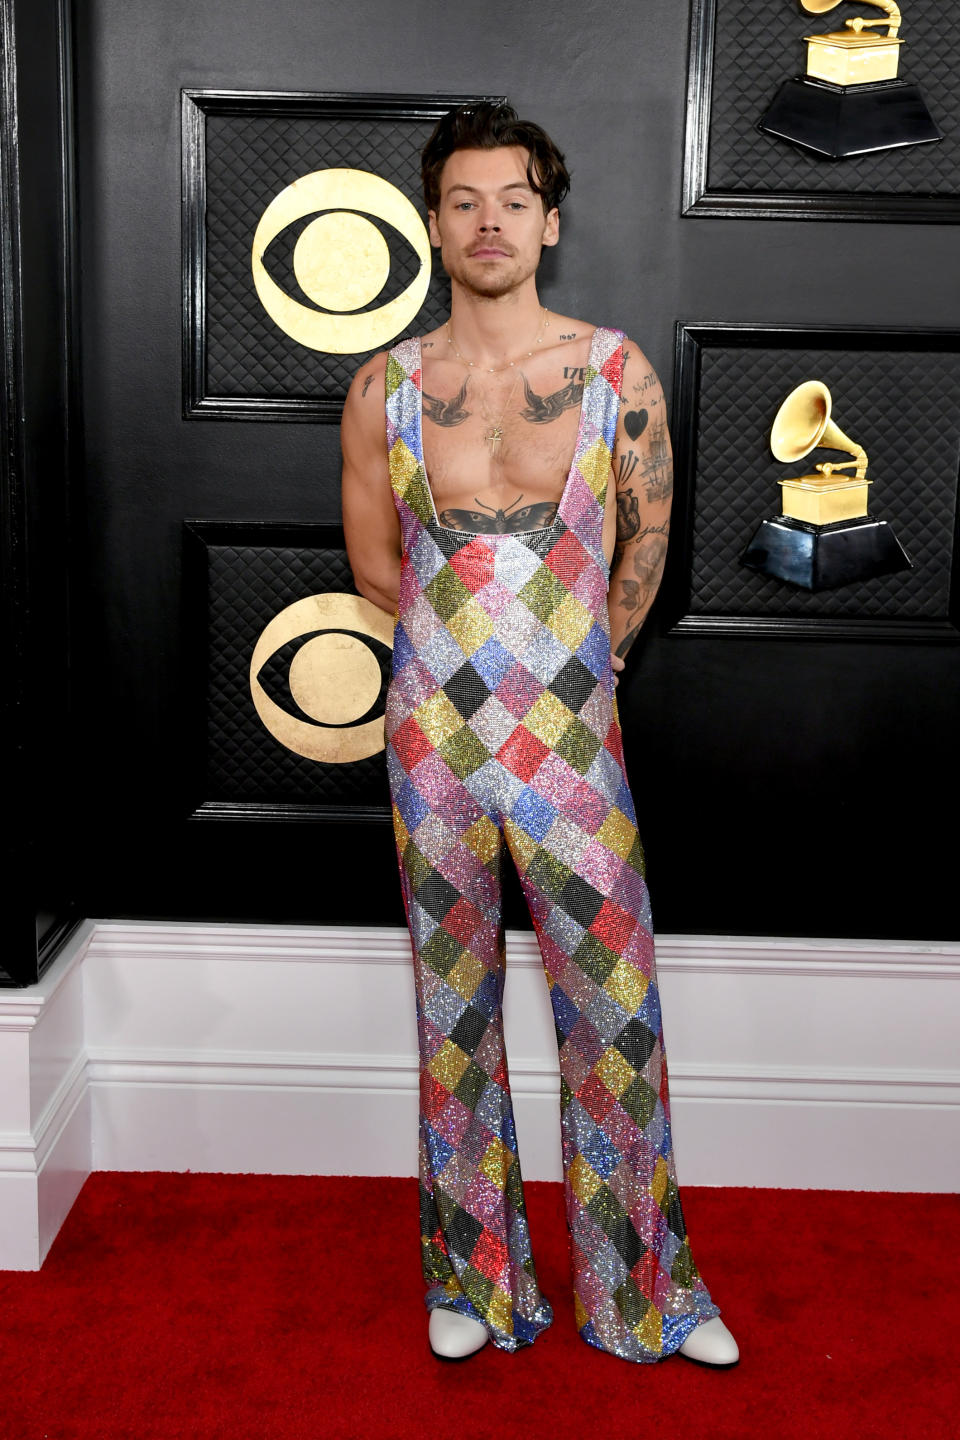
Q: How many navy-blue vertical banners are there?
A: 0